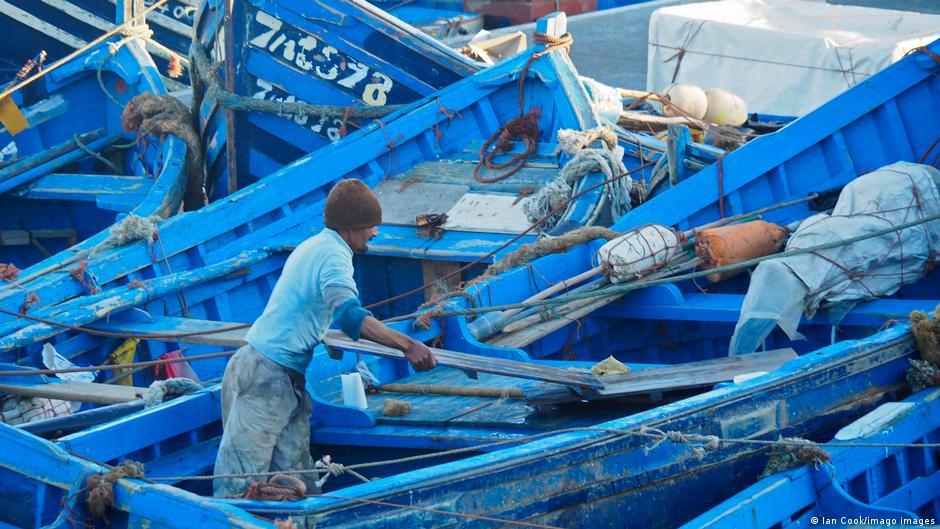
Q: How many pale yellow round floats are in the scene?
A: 2